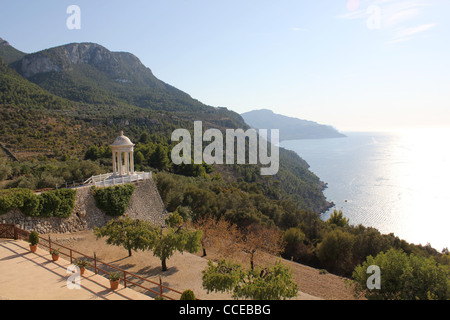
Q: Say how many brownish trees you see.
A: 2